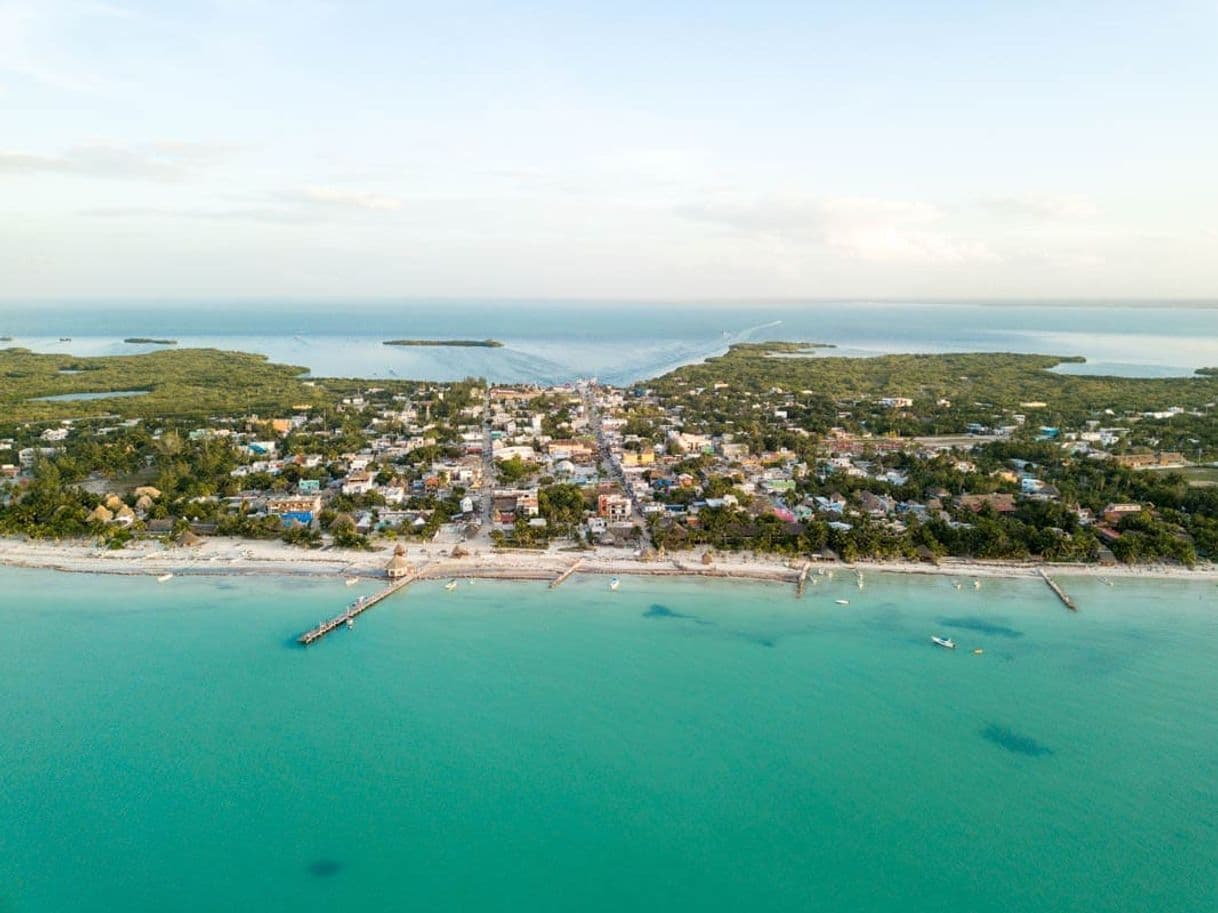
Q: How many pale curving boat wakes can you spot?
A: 1